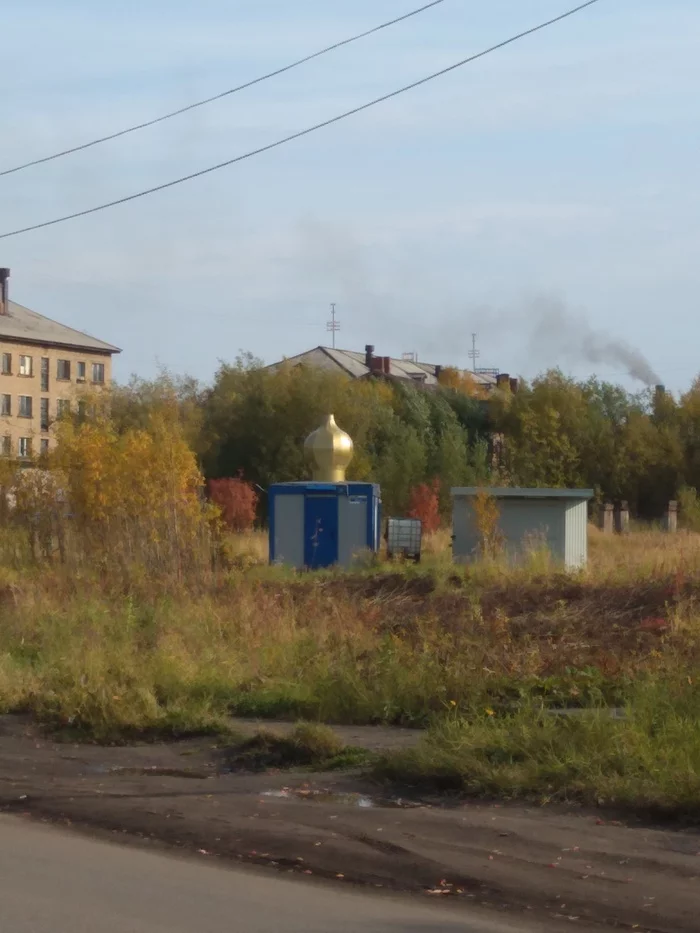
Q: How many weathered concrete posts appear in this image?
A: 3